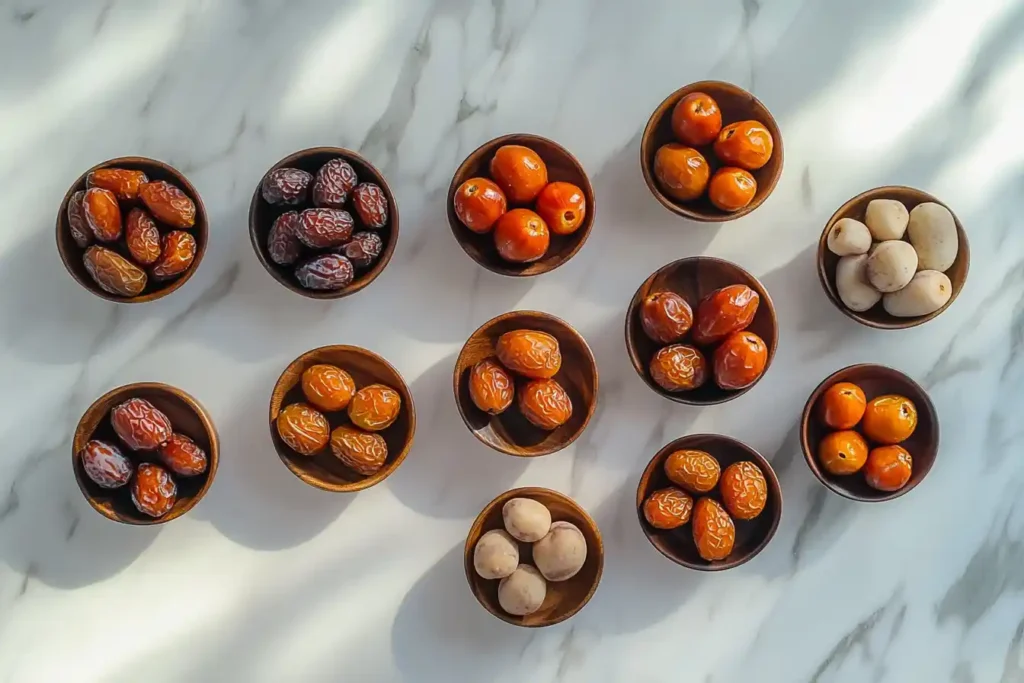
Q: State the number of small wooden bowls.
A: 12